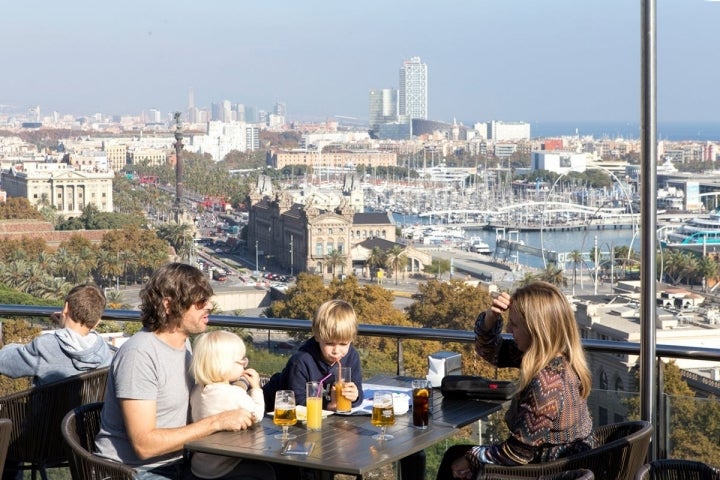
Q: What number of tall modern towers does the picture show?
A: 2